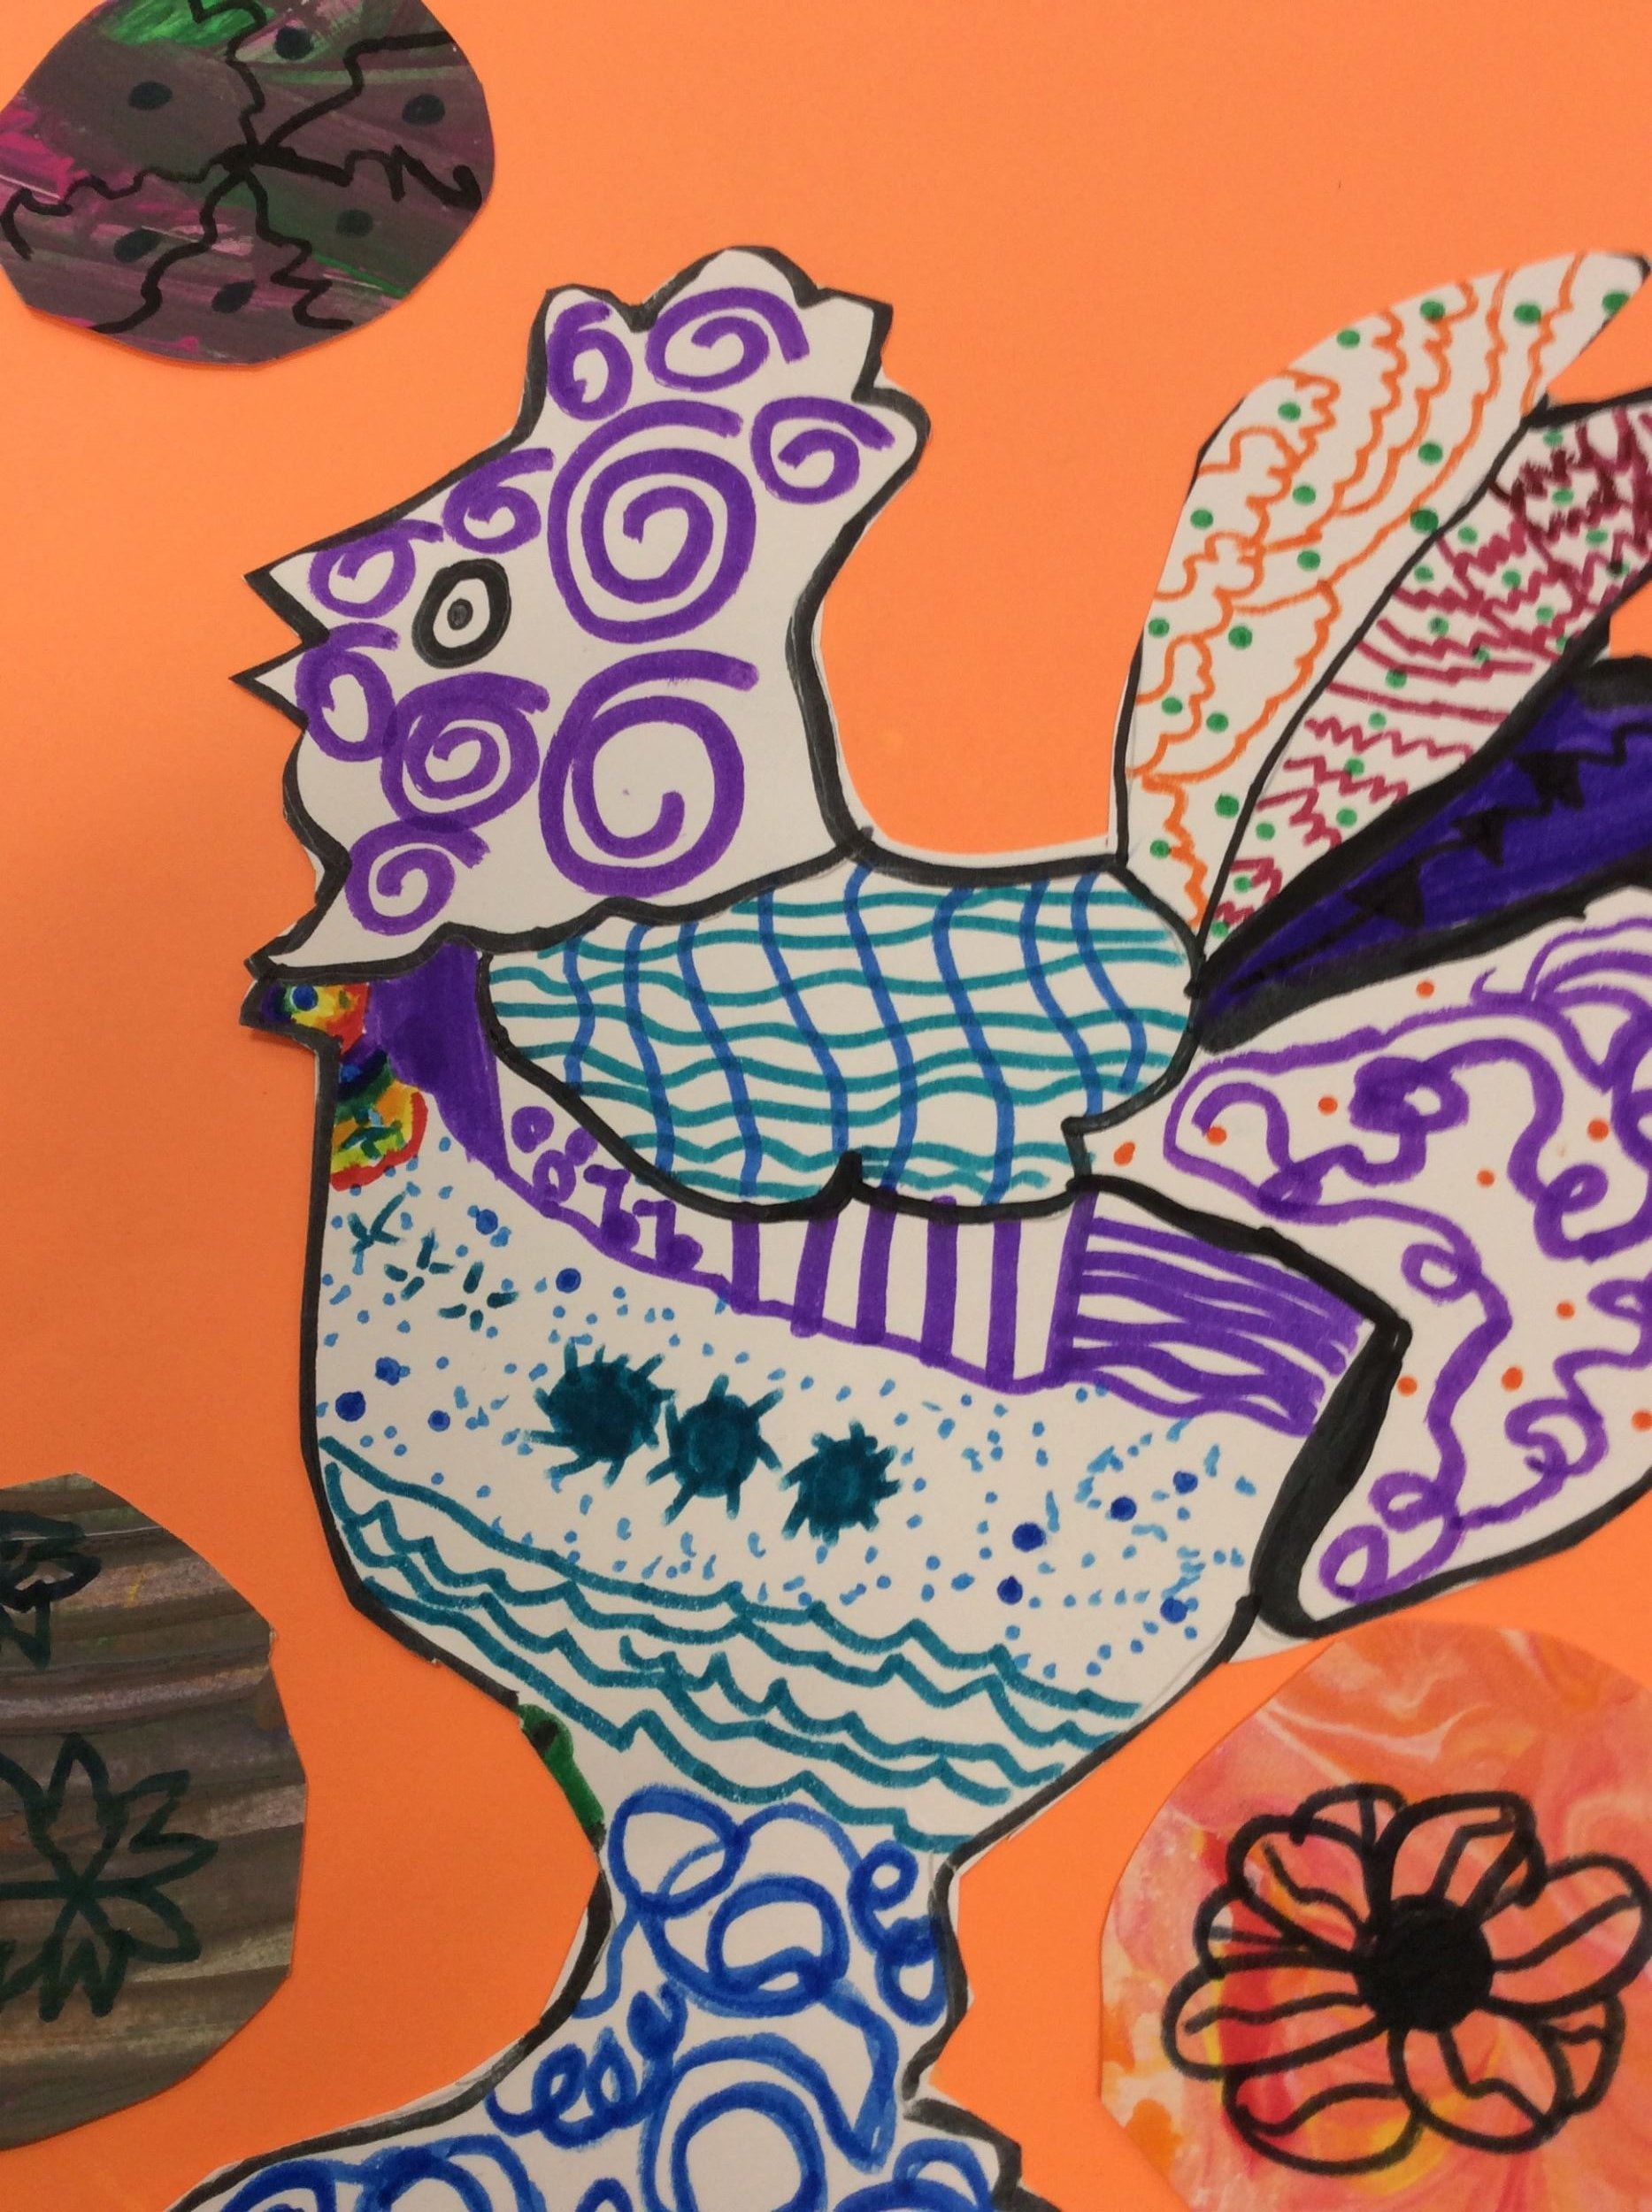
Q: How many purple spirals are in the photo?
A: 10